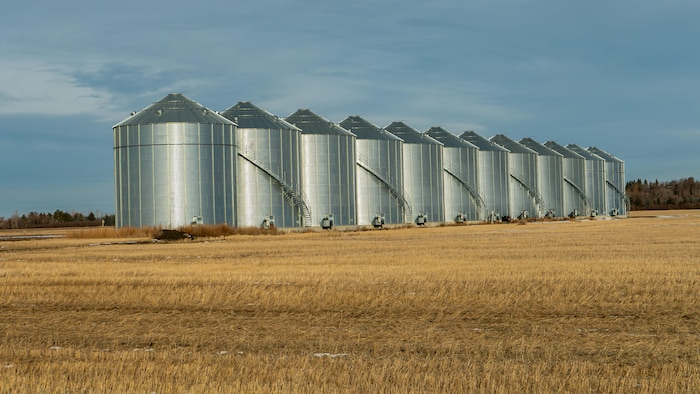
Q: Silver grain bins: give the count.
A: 12